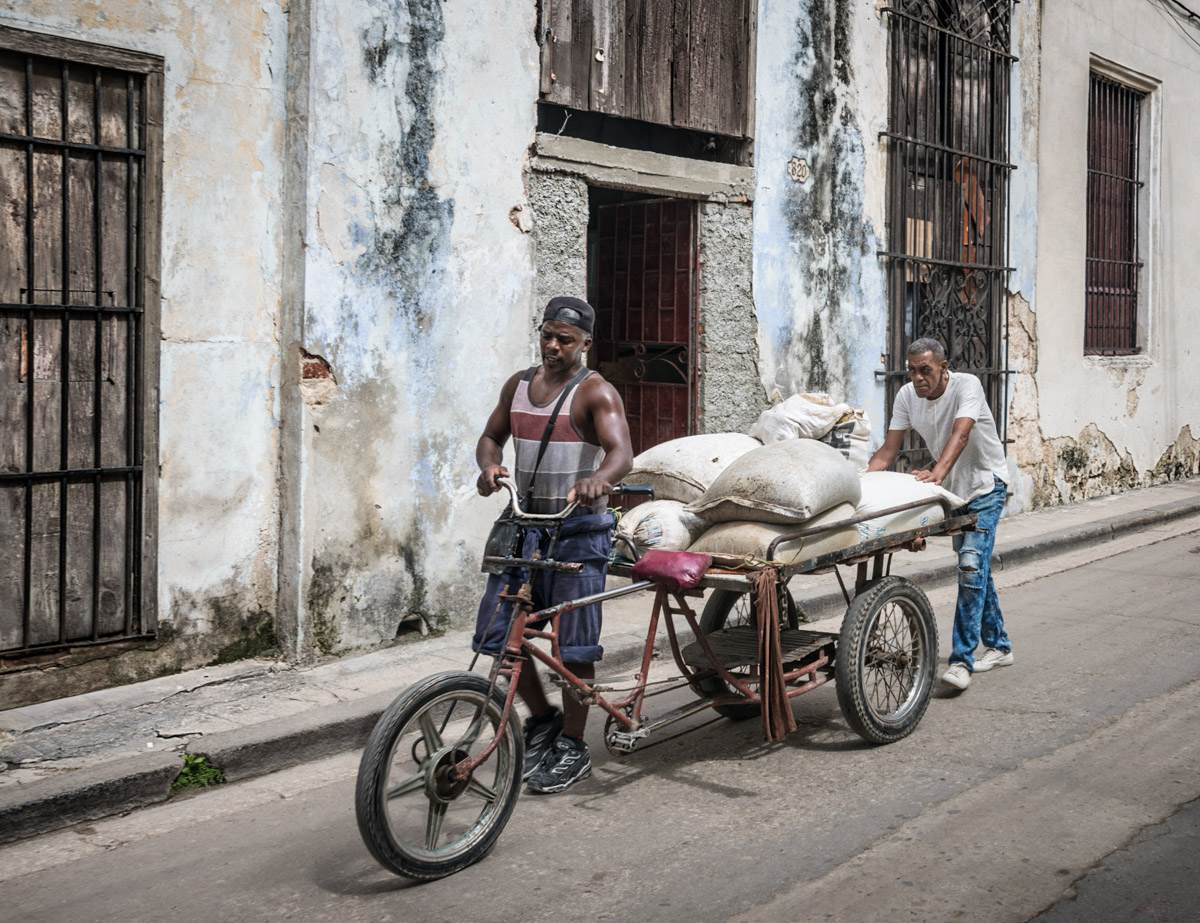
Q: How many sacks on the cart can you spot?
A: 7